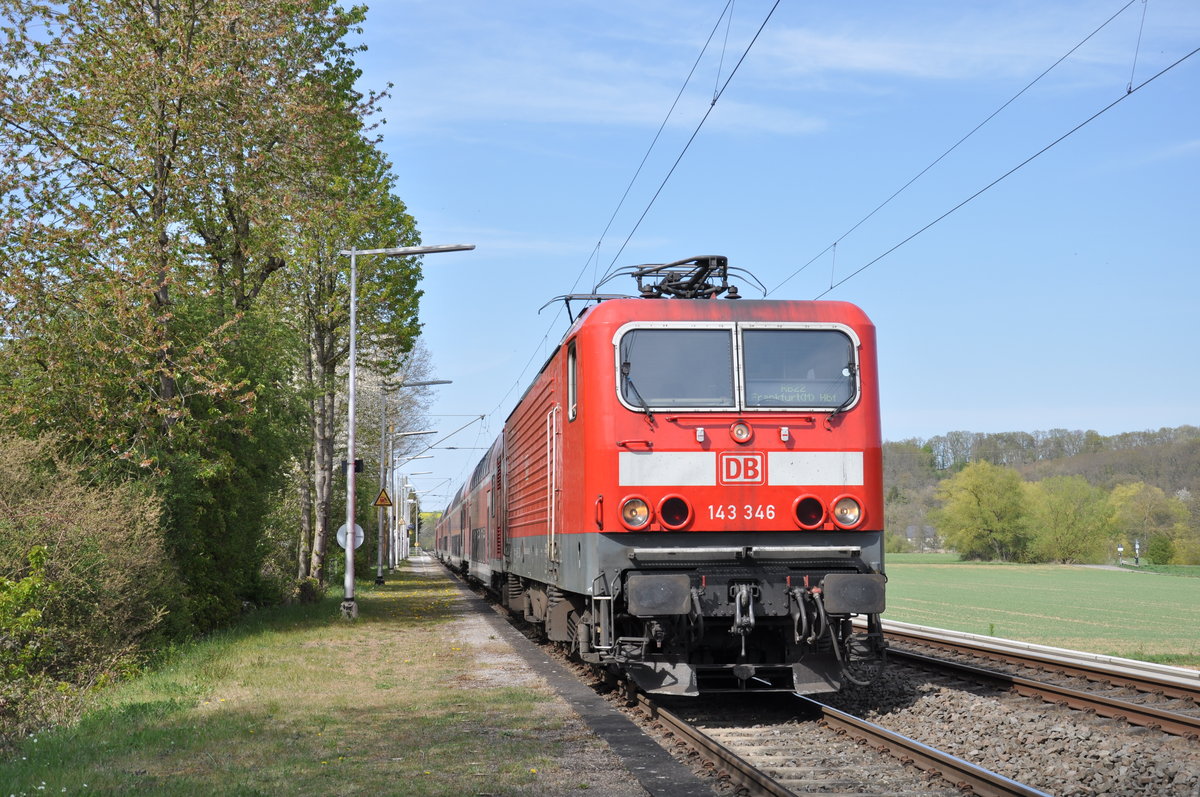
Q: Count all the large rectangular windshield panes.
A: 2